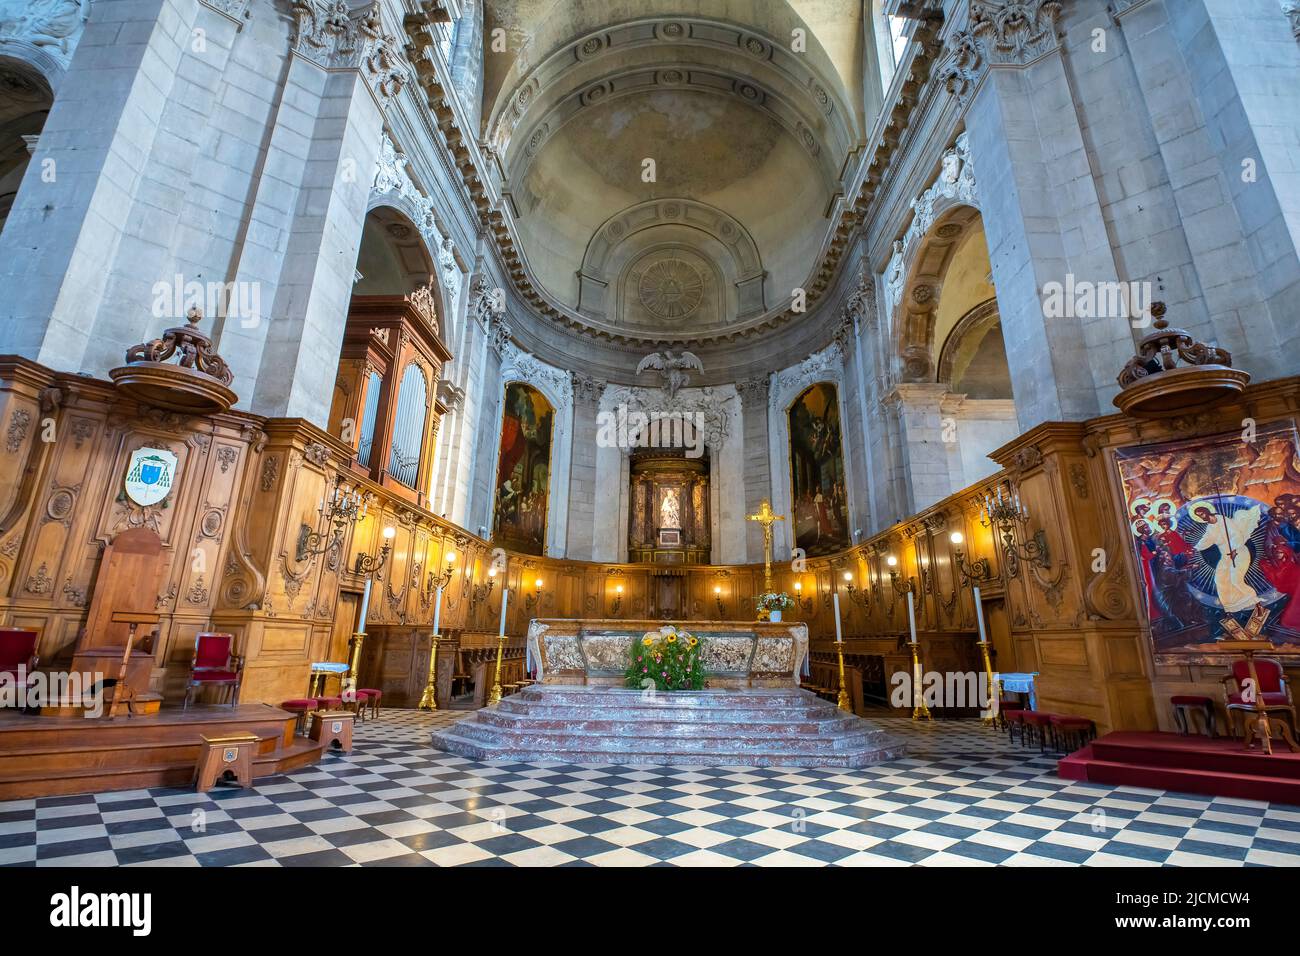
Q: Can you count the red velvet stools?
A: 9